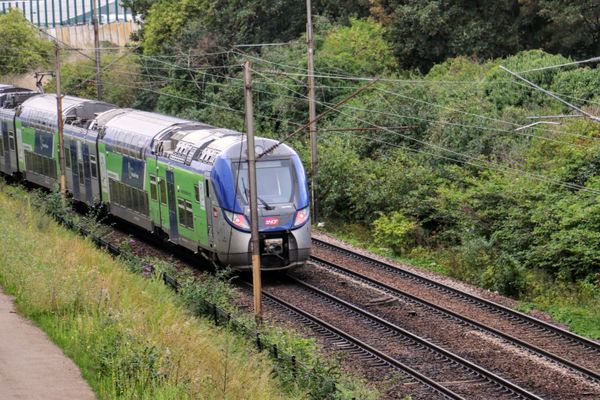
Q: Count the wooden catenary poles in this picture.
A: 4